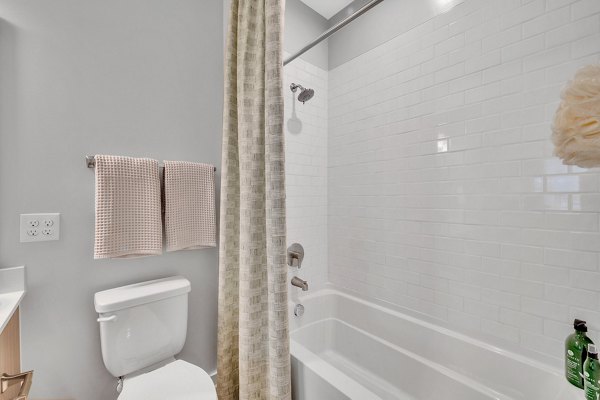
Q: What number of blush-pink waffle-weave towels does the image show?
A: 2